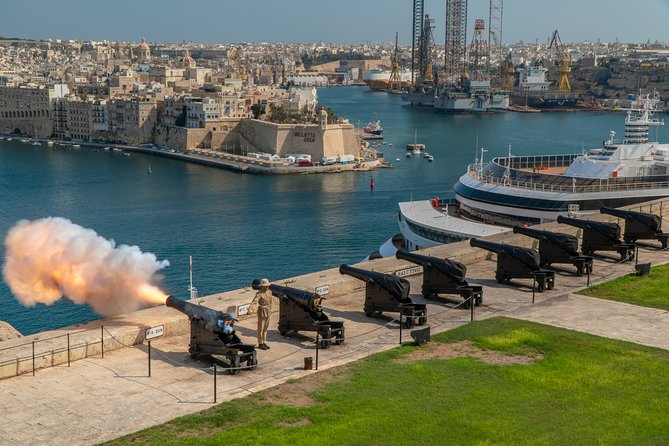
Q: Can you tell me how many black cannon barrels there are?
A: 8